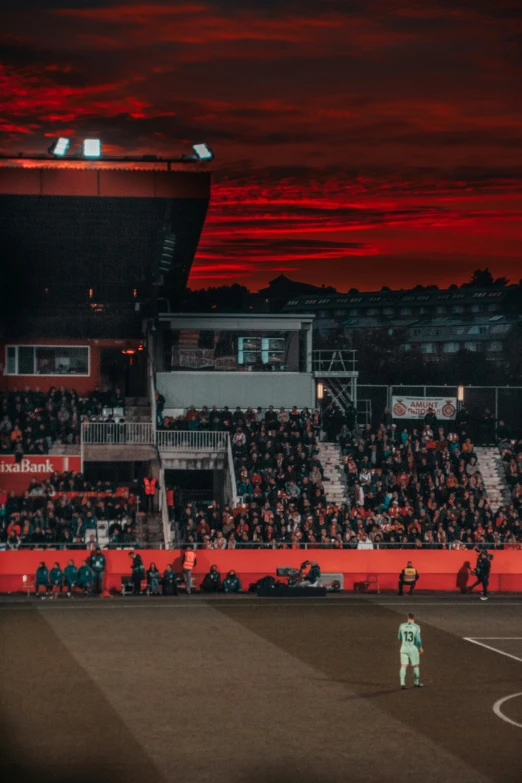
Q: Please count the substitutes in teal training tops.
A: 4